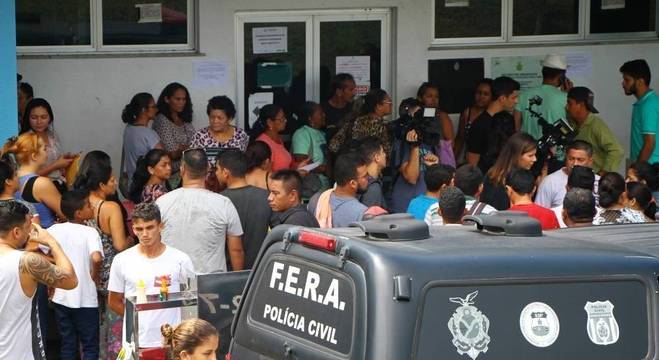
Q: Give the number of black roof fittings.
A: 2